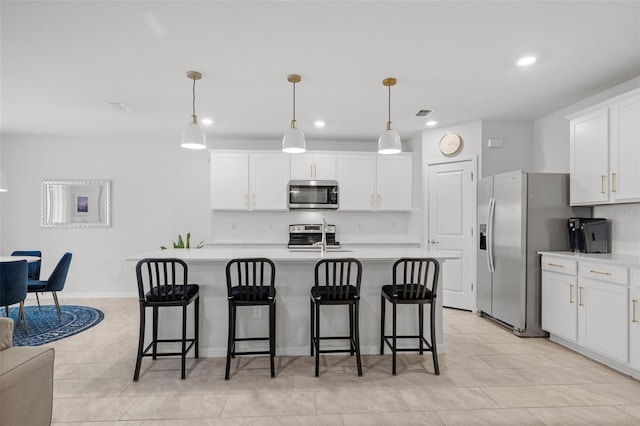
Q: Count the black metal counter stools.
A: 4